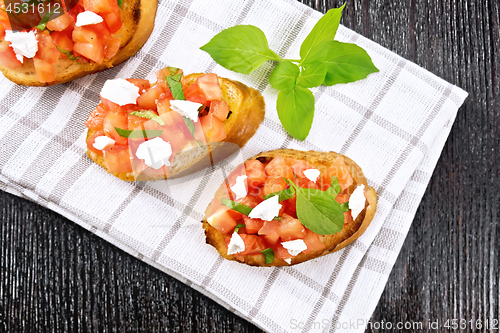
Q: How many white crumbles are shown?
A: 12